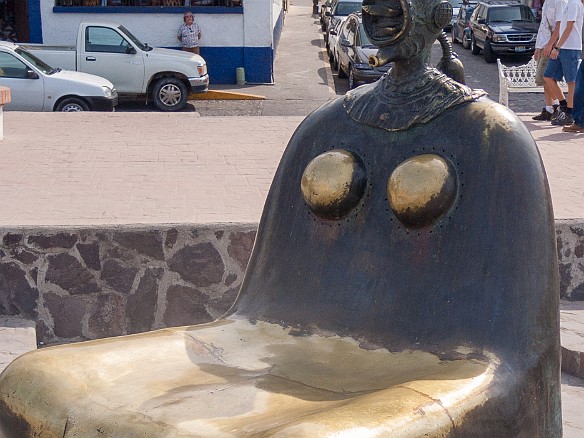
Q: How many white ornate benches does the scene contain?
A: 1